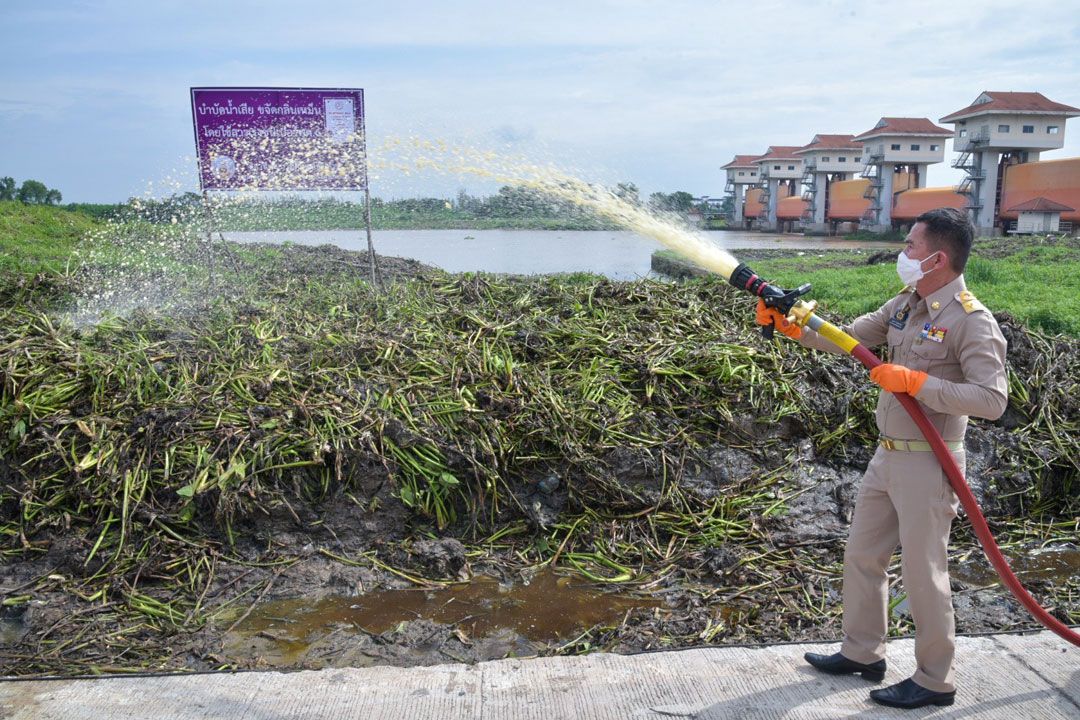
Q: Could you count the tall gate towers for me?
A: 5